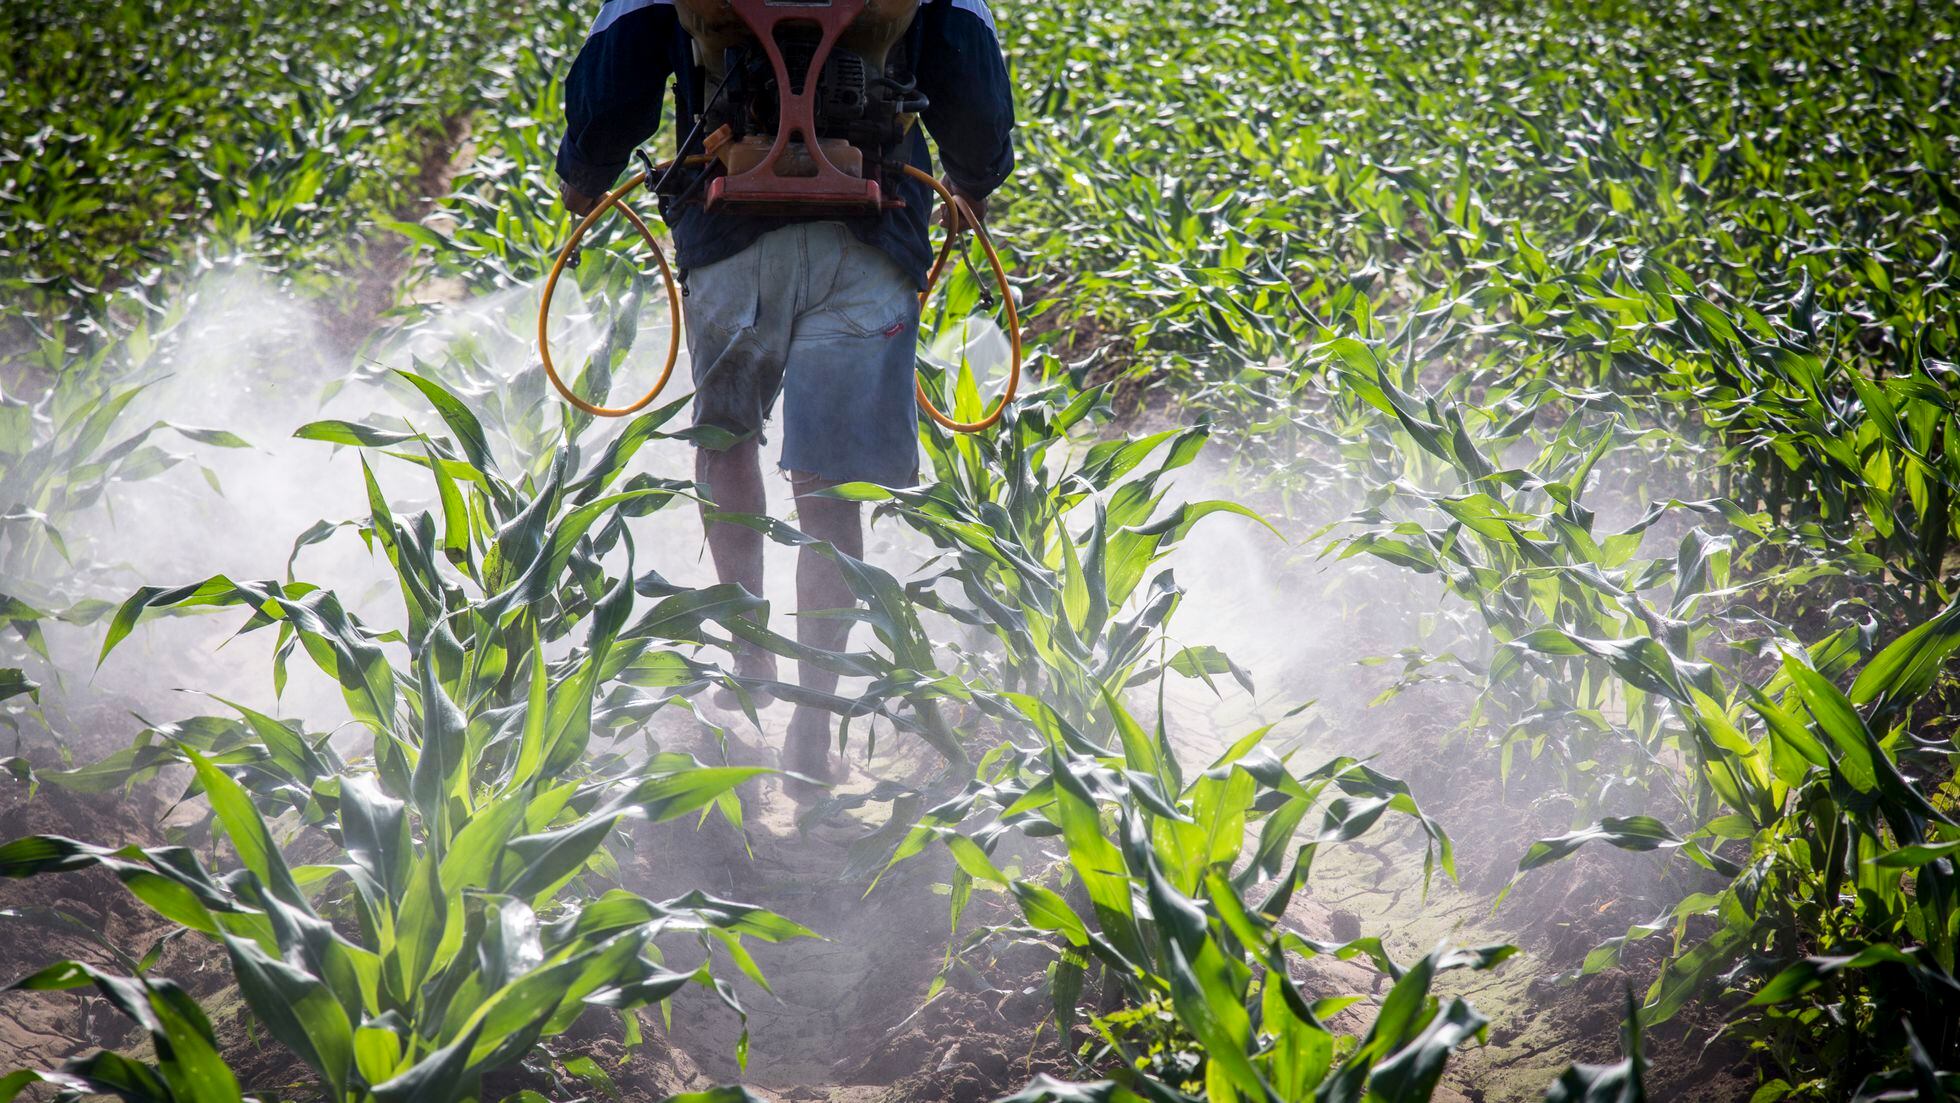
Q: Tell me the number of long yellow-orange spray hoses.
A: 2